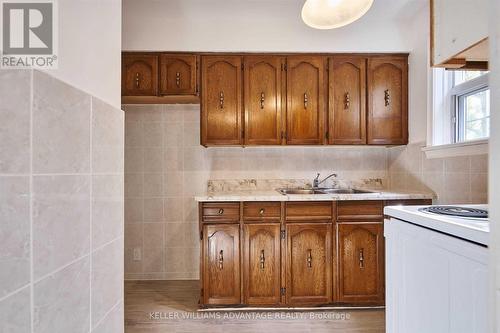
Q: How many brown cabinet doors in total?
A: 11